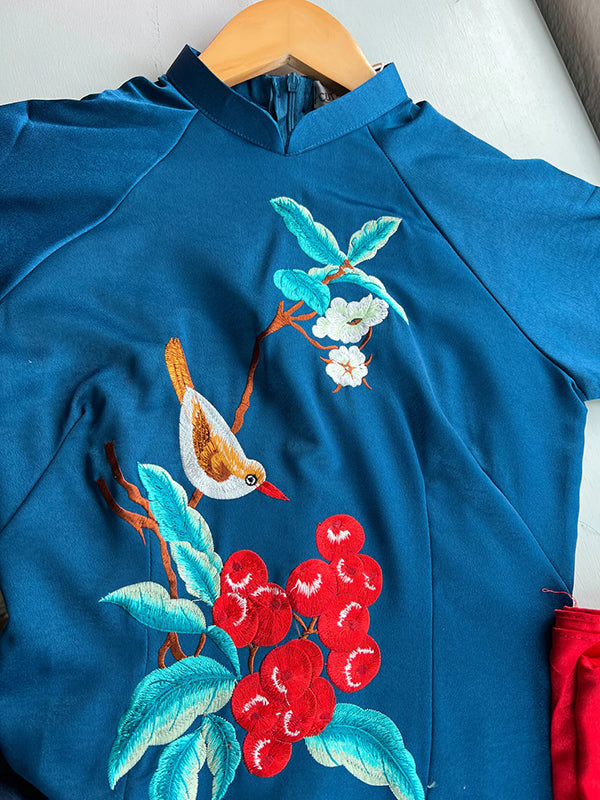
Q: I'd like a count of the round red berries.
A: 15